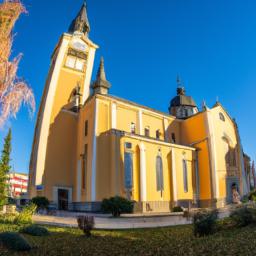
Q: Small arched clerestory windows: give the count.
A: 4